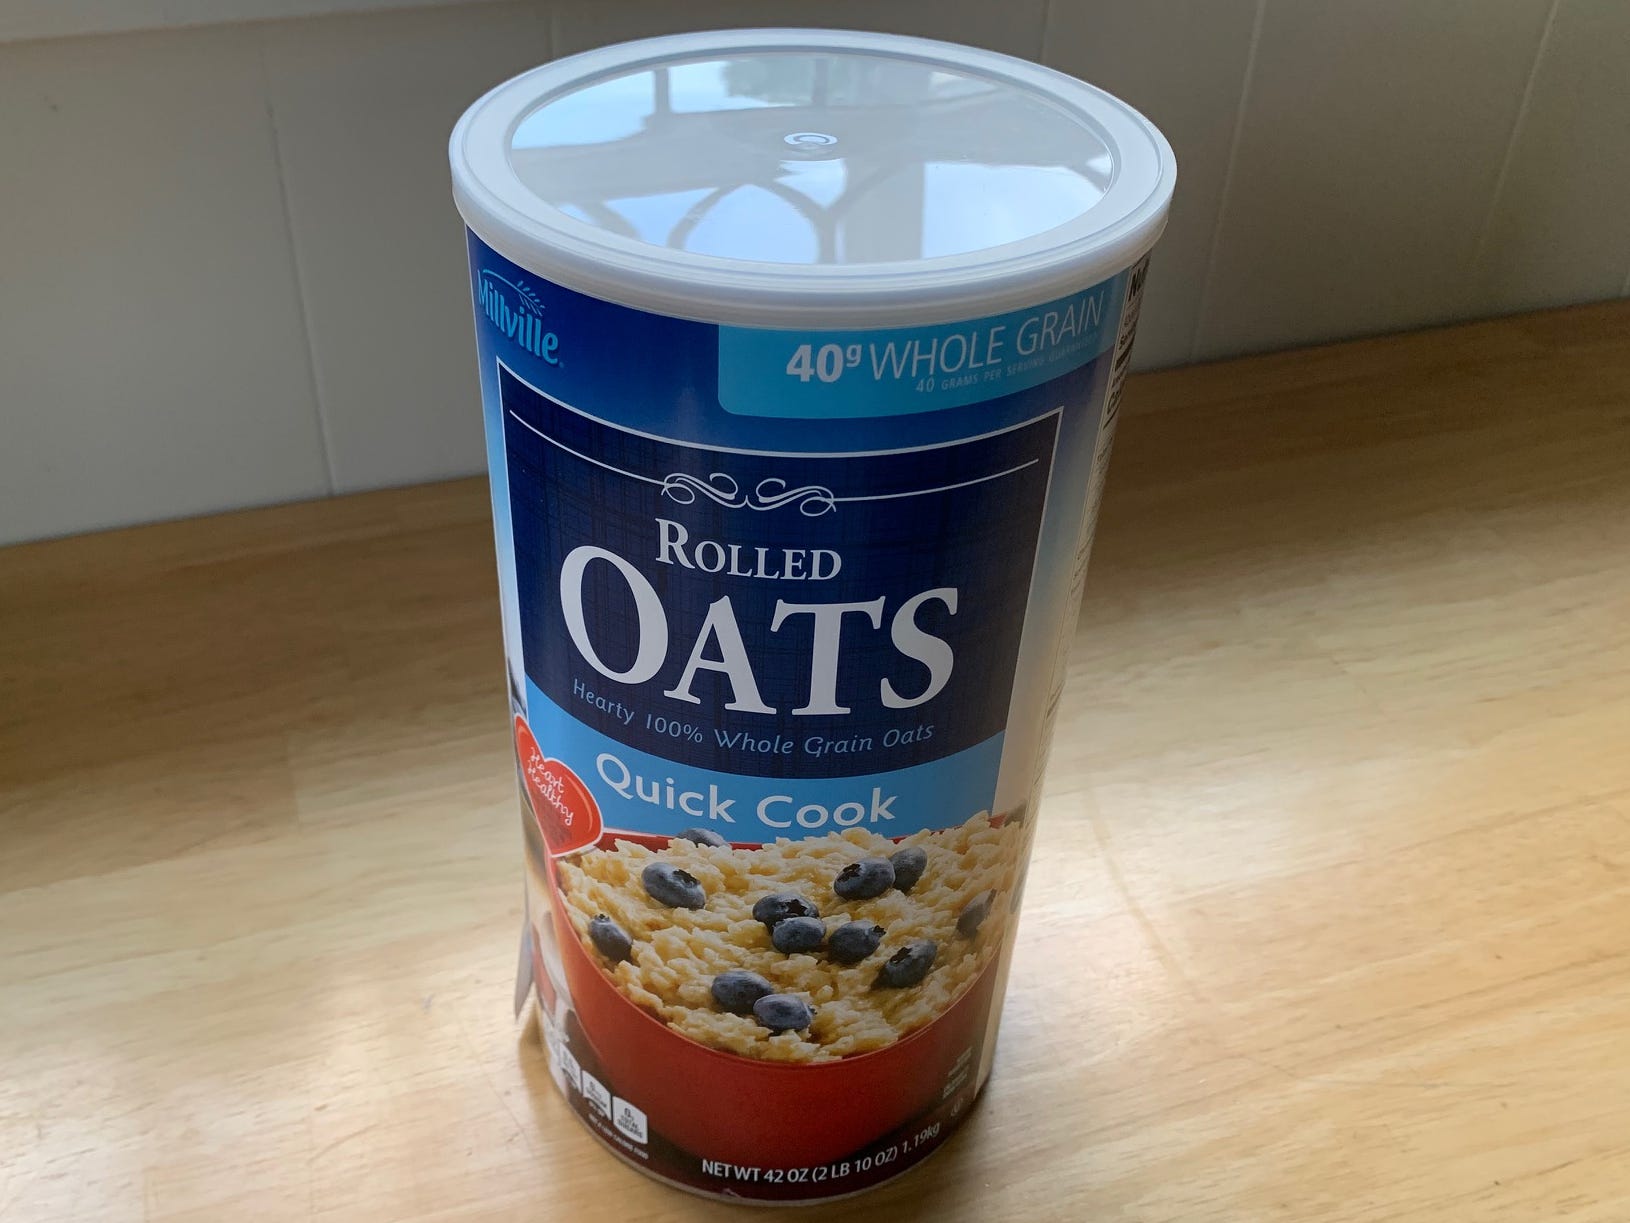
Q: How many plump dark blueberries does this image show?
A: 12